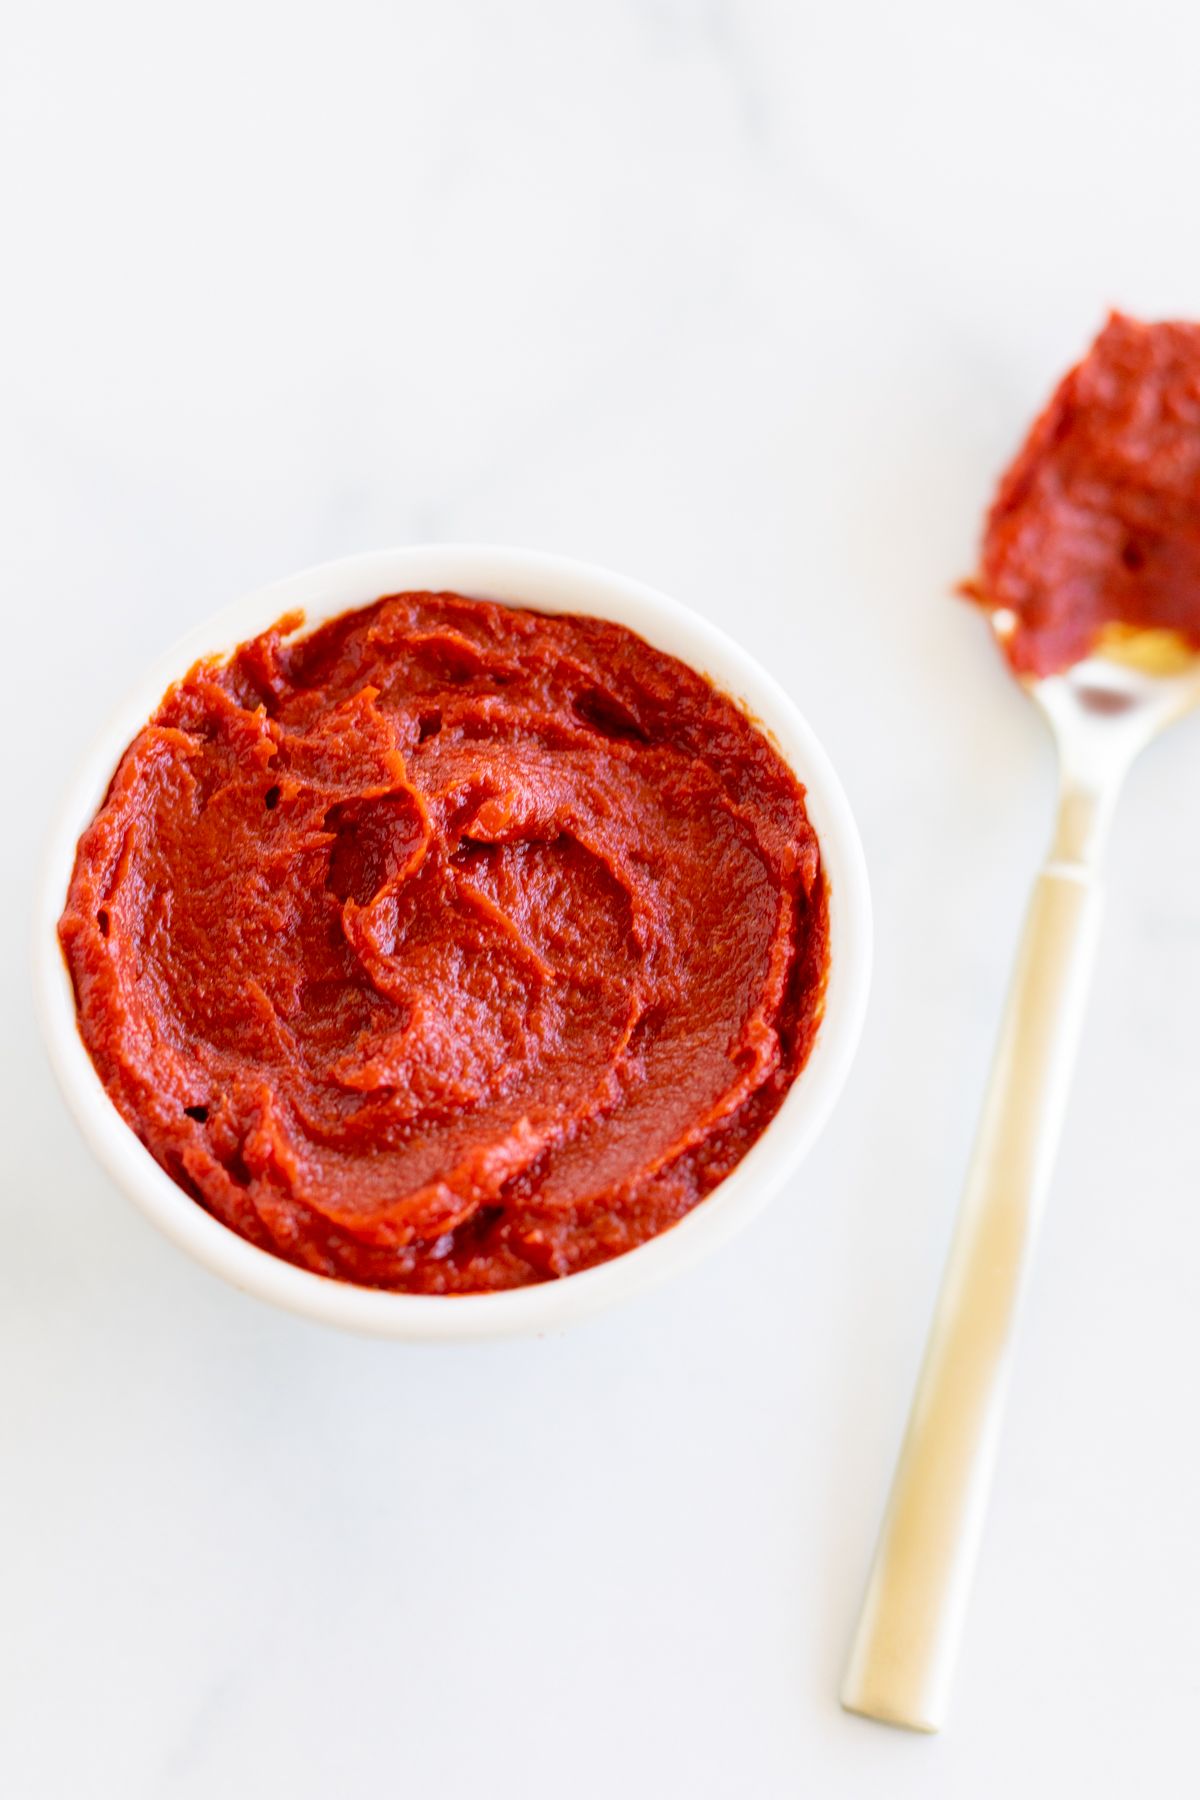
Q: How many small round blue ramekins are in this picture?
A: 0